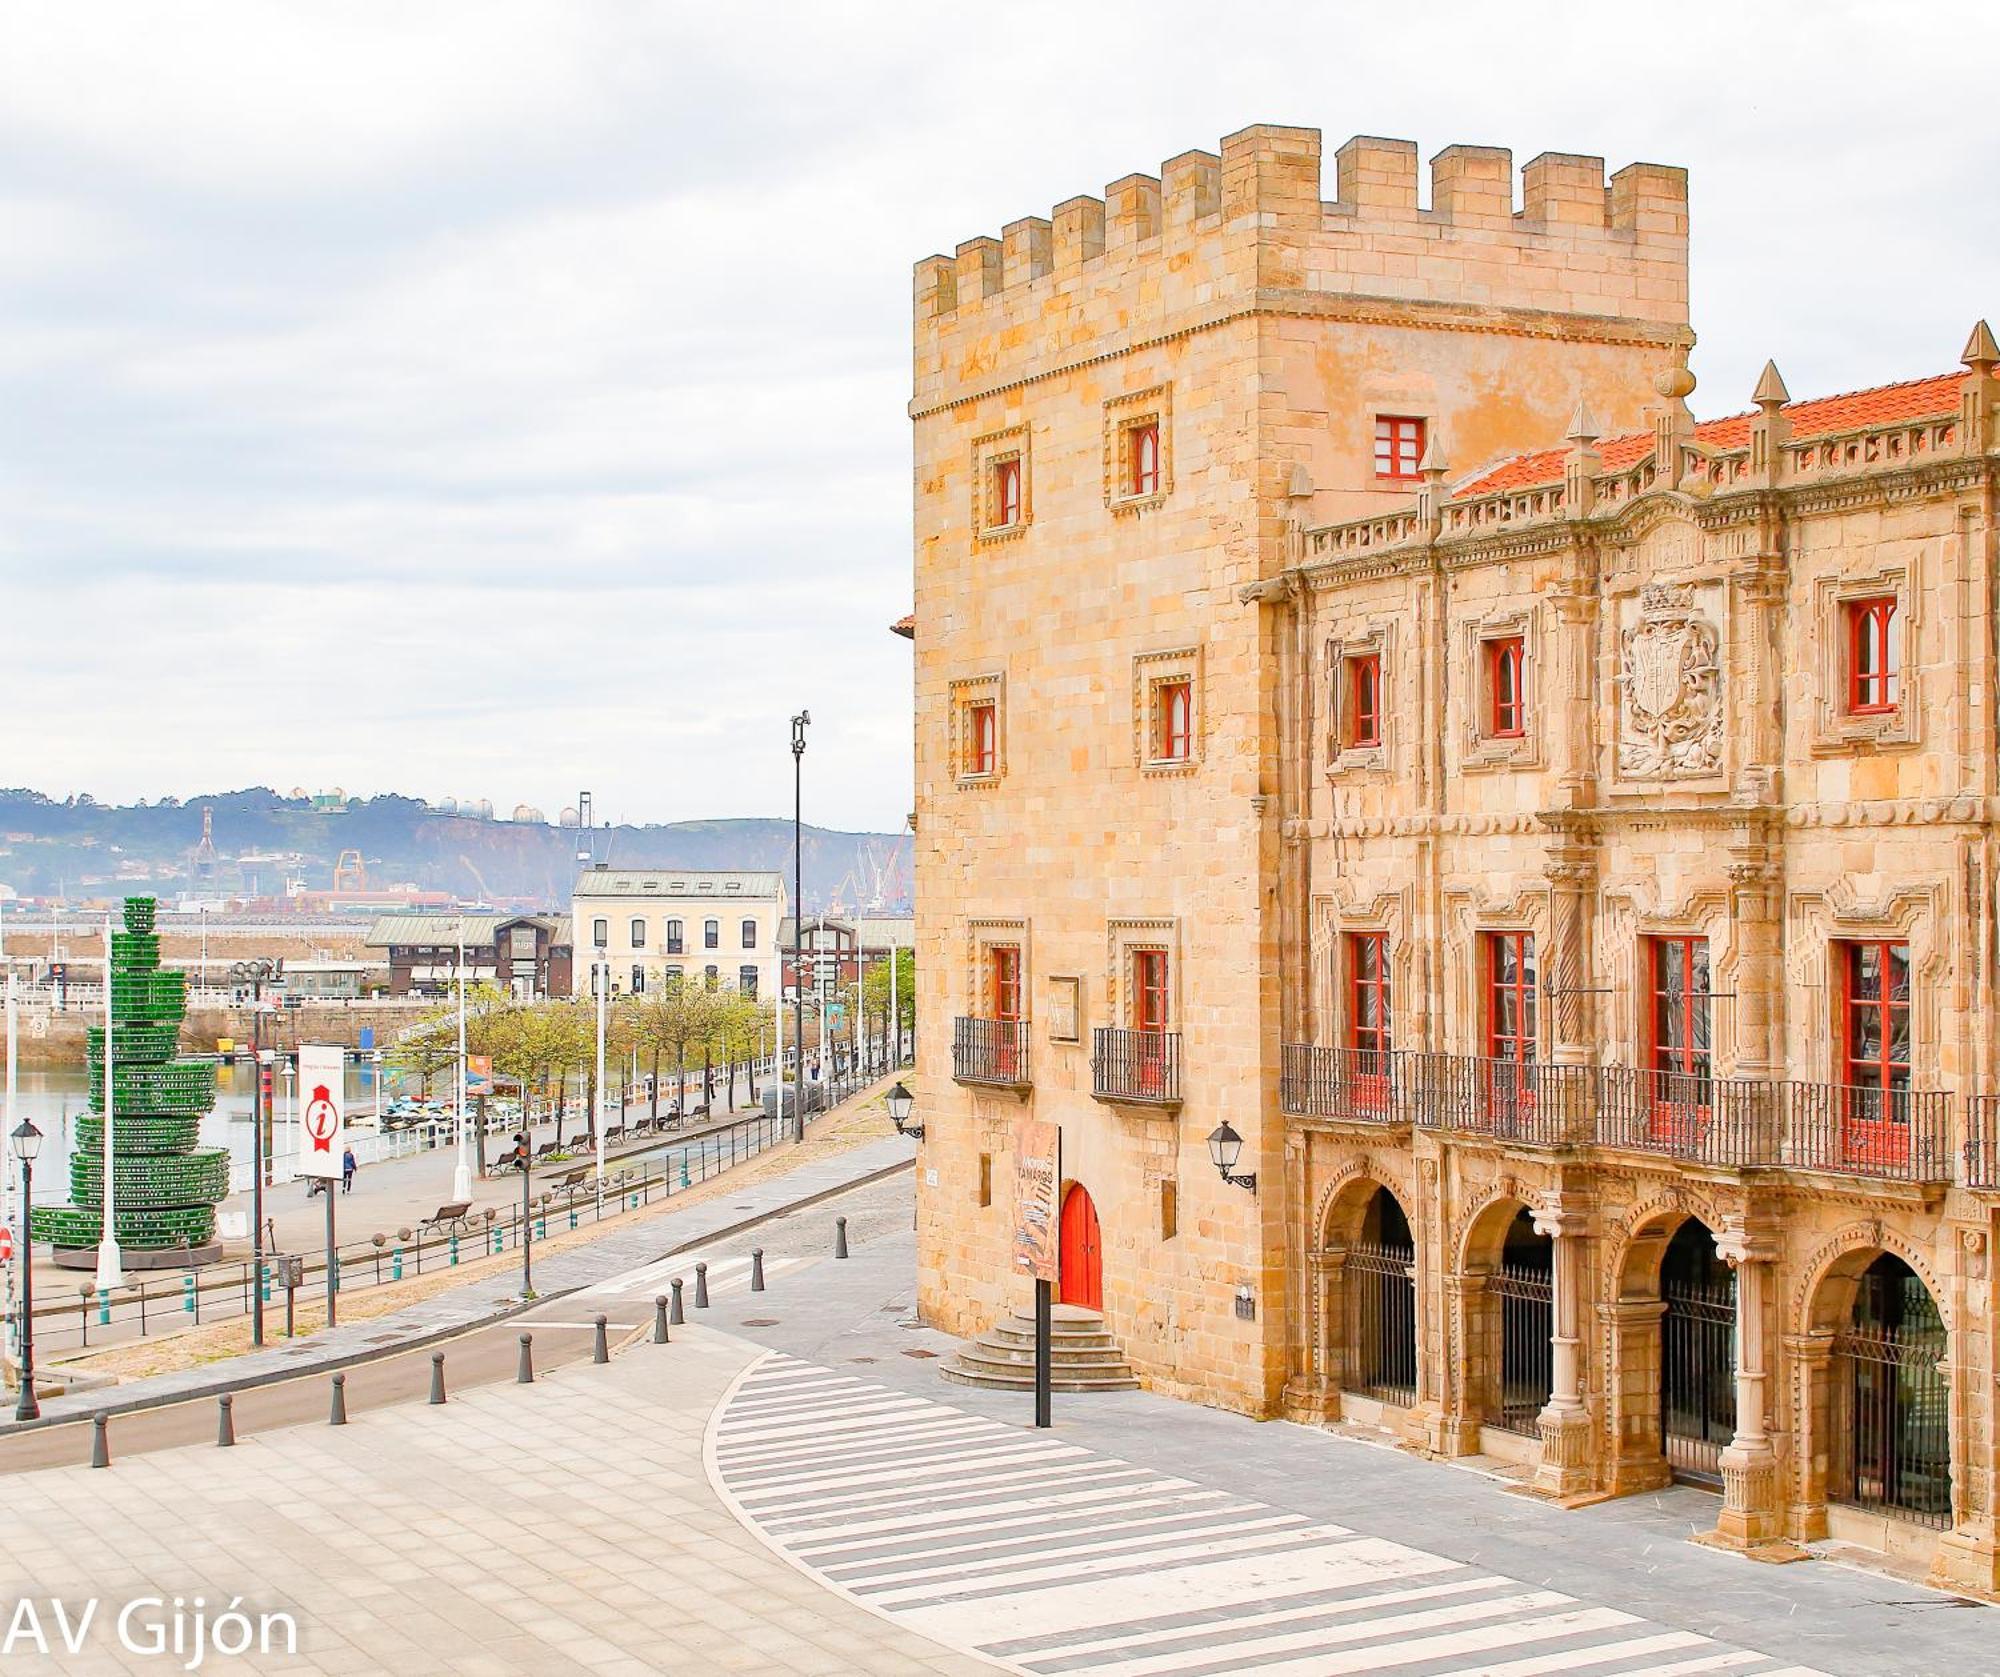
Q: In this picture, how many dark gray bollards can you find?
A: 11